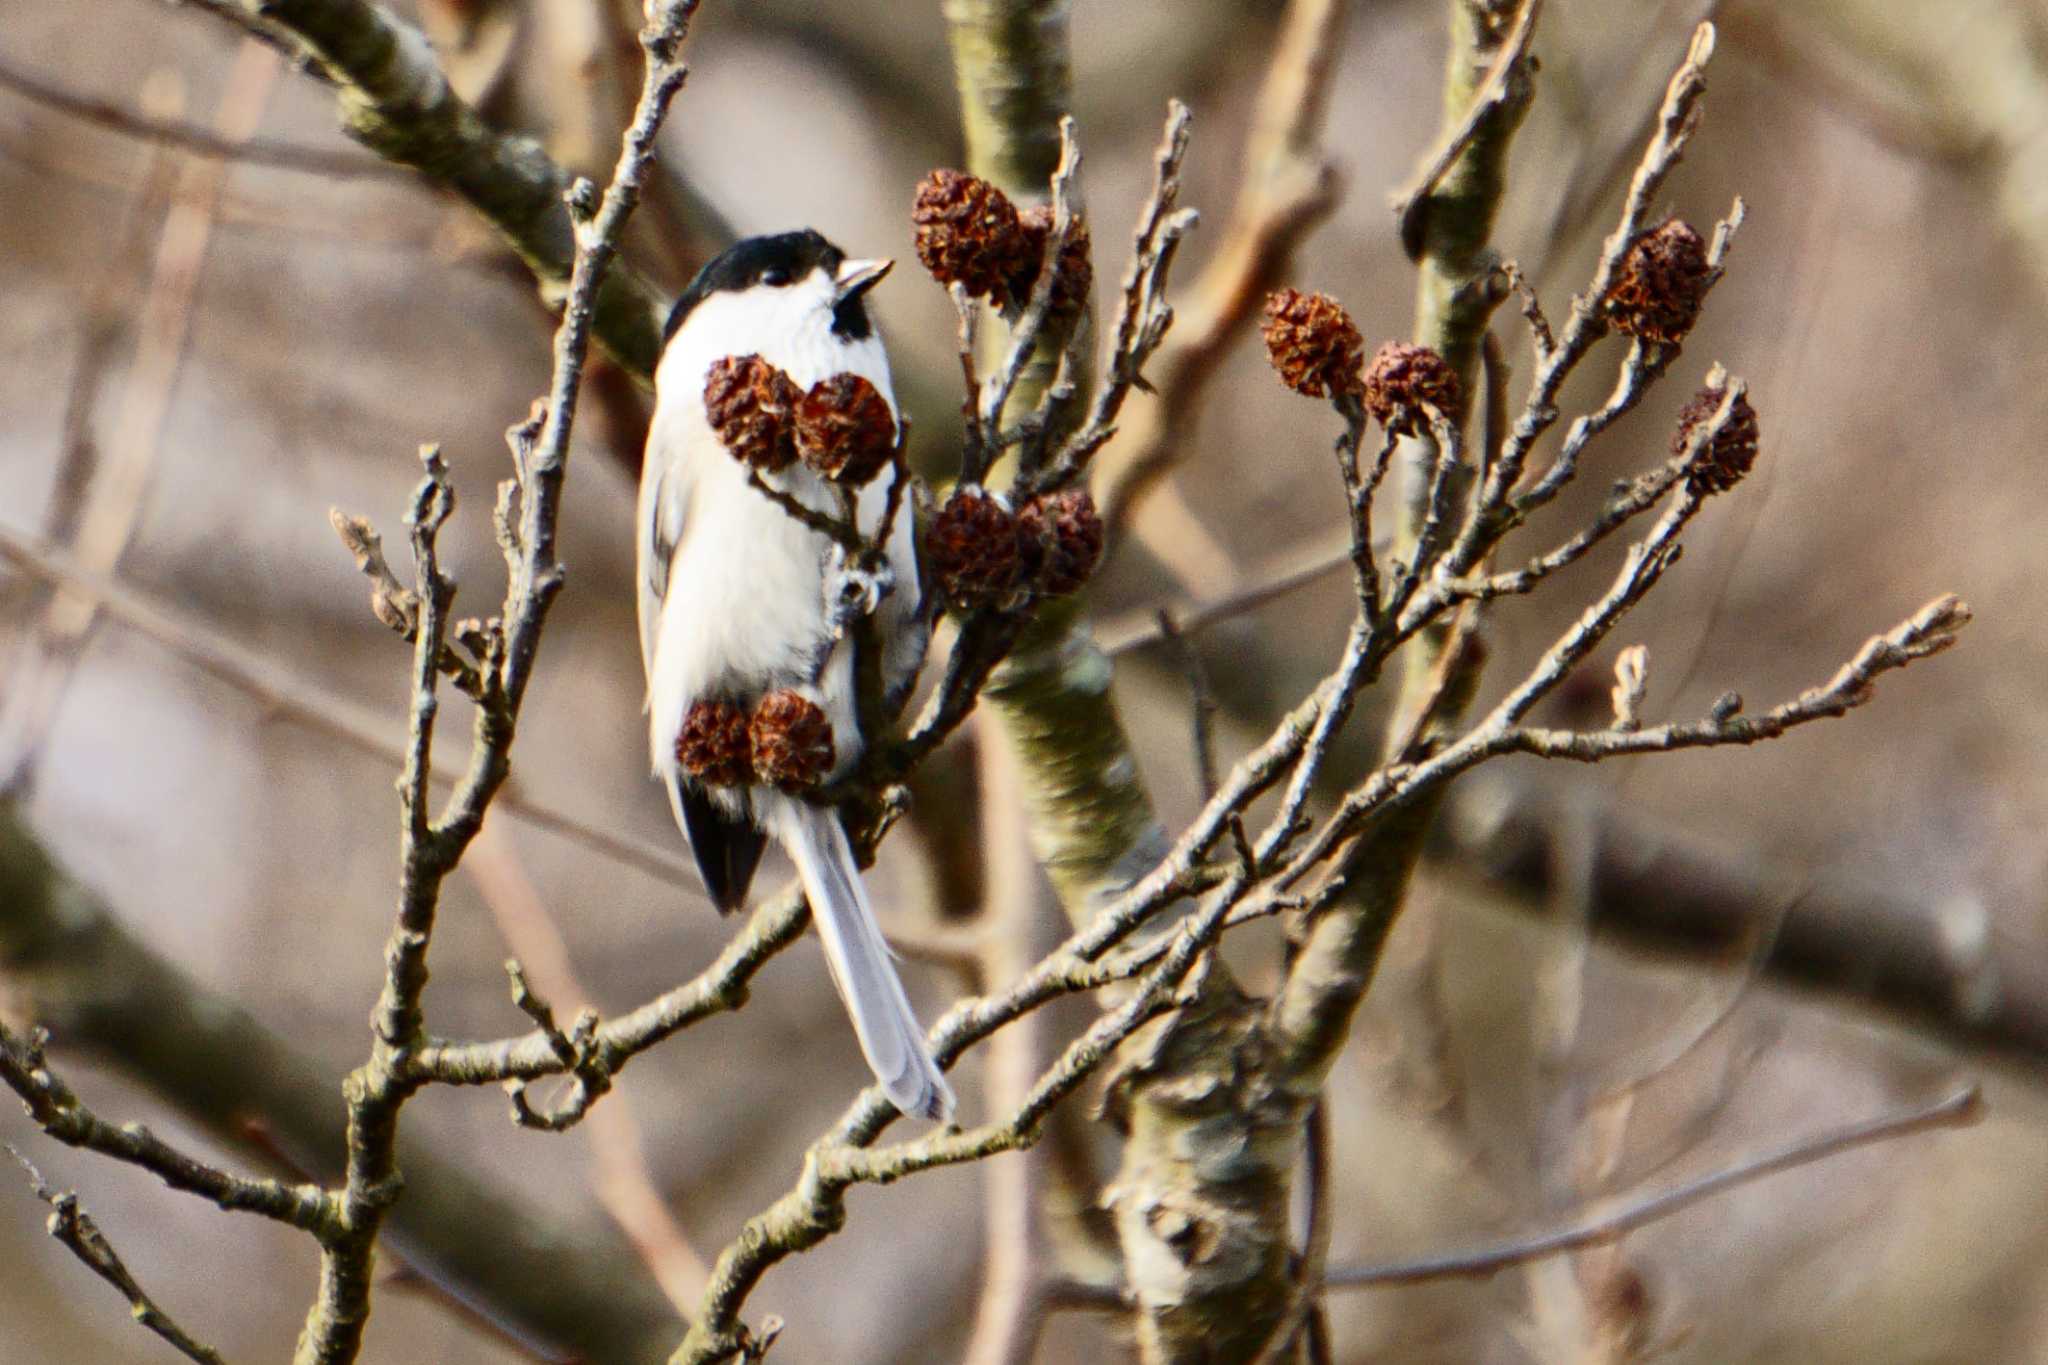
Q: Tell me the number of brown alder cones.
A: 12